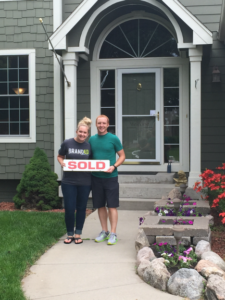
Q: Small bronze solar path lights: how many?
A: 3